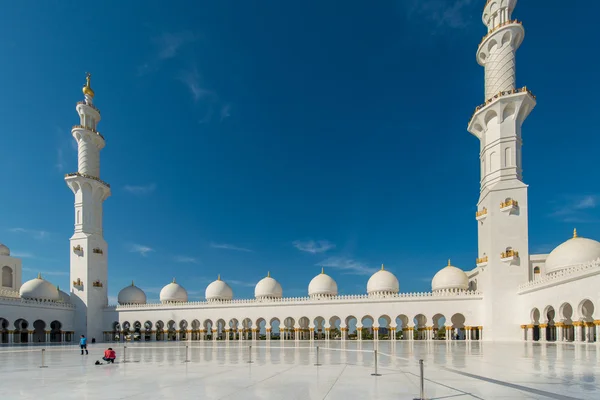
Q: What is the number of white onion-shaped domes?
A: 11